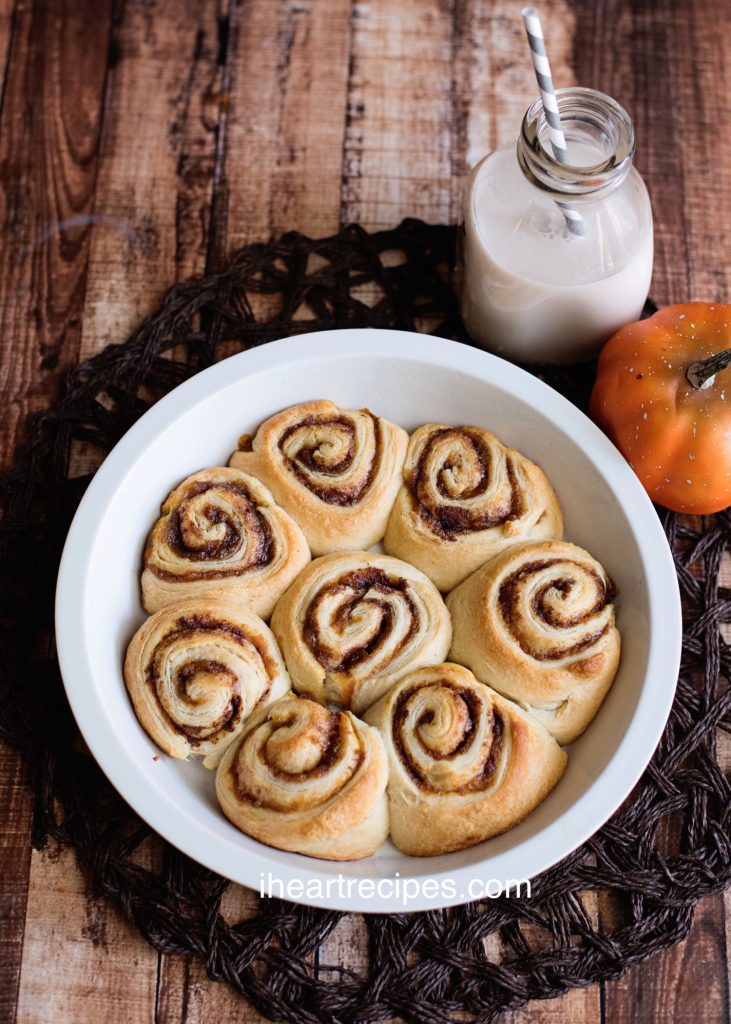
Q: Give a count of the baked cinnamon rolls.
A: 8